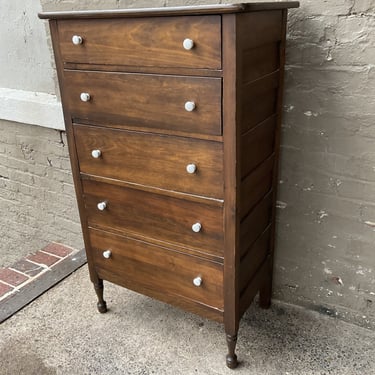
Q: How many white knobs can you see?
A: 10